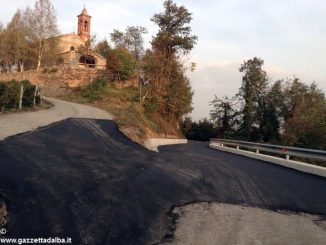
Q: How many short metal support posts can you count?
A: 4